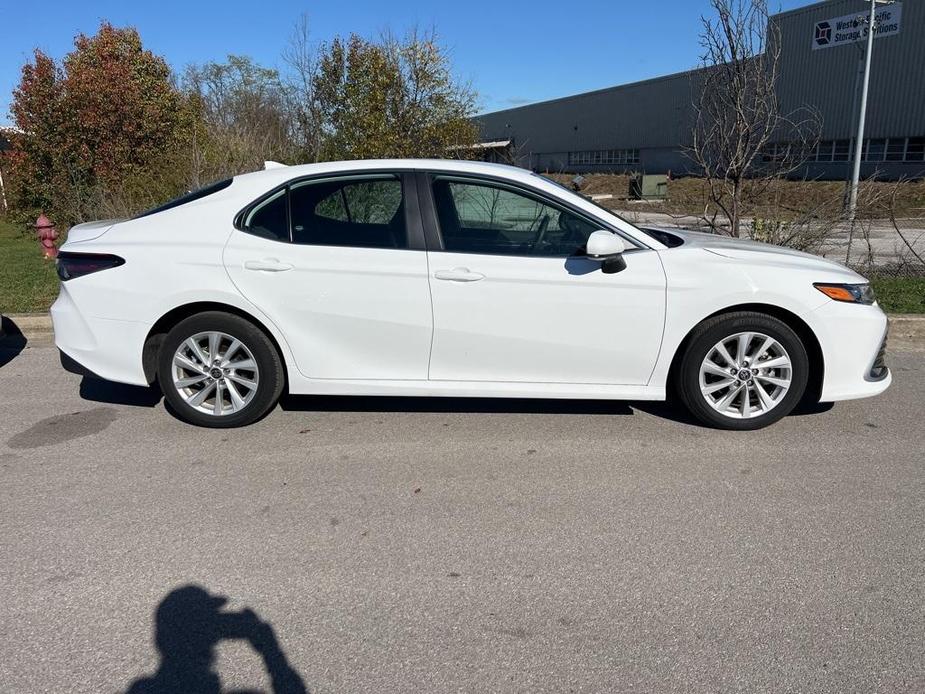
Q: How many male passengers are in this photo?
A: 0